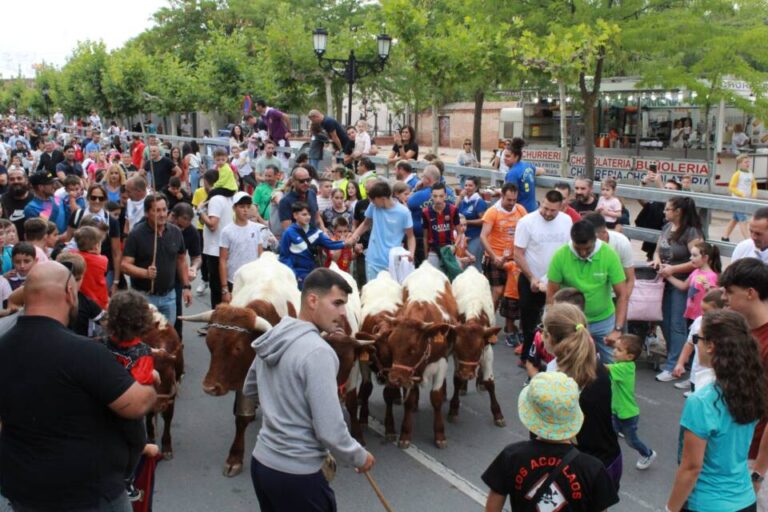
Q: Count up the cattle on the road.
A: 6